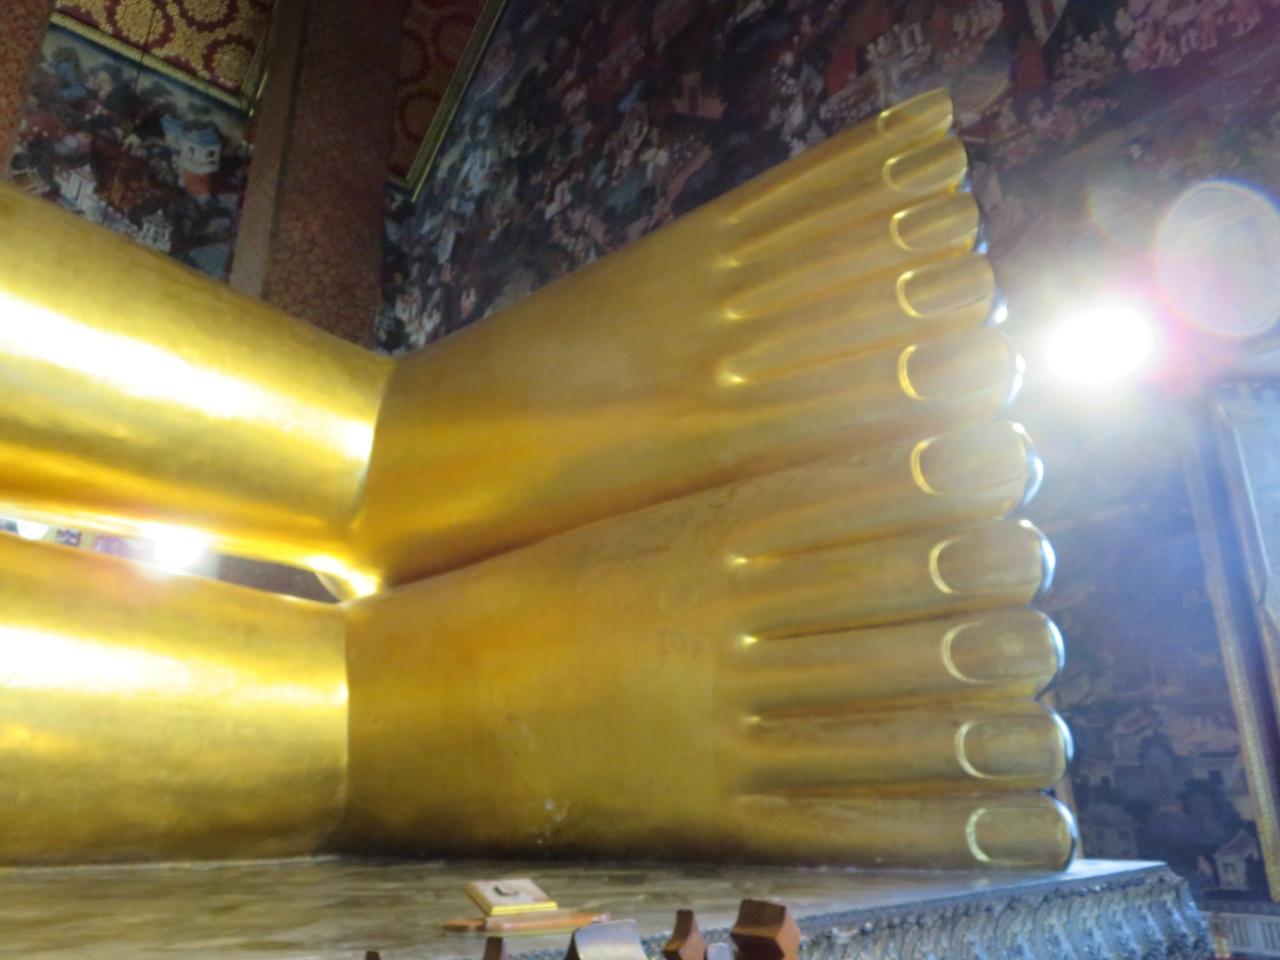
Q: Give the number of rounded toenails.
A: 10